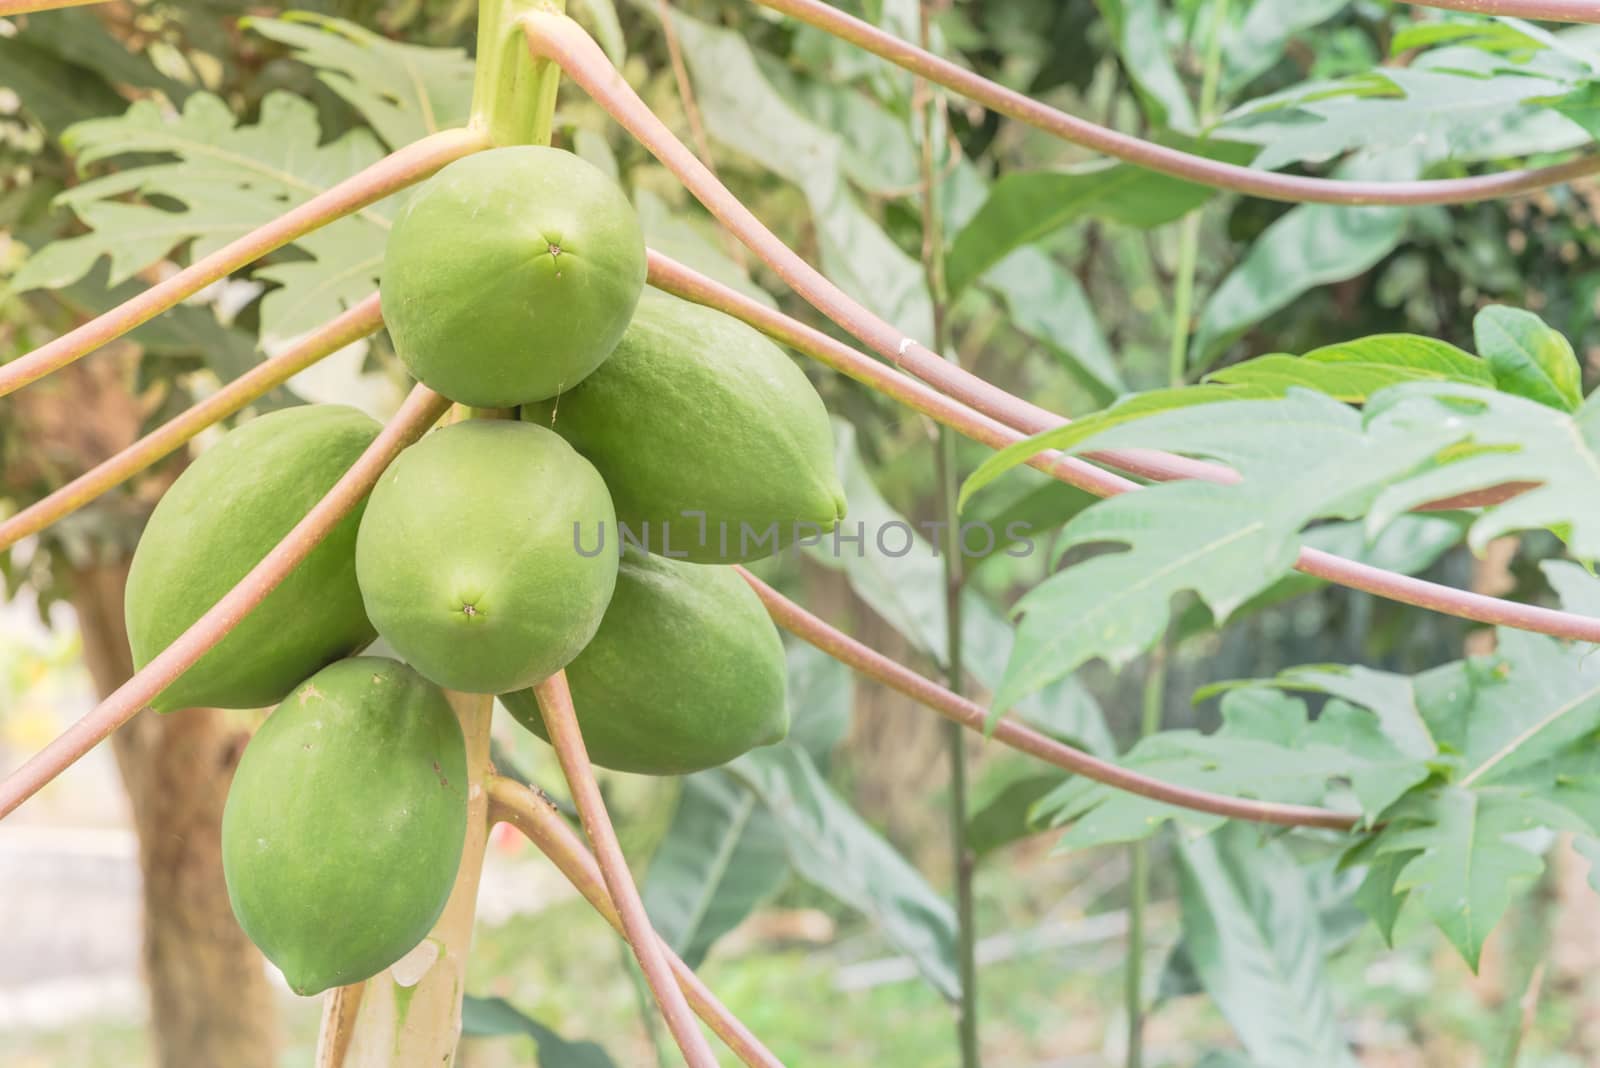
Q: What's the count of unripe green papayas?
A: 6